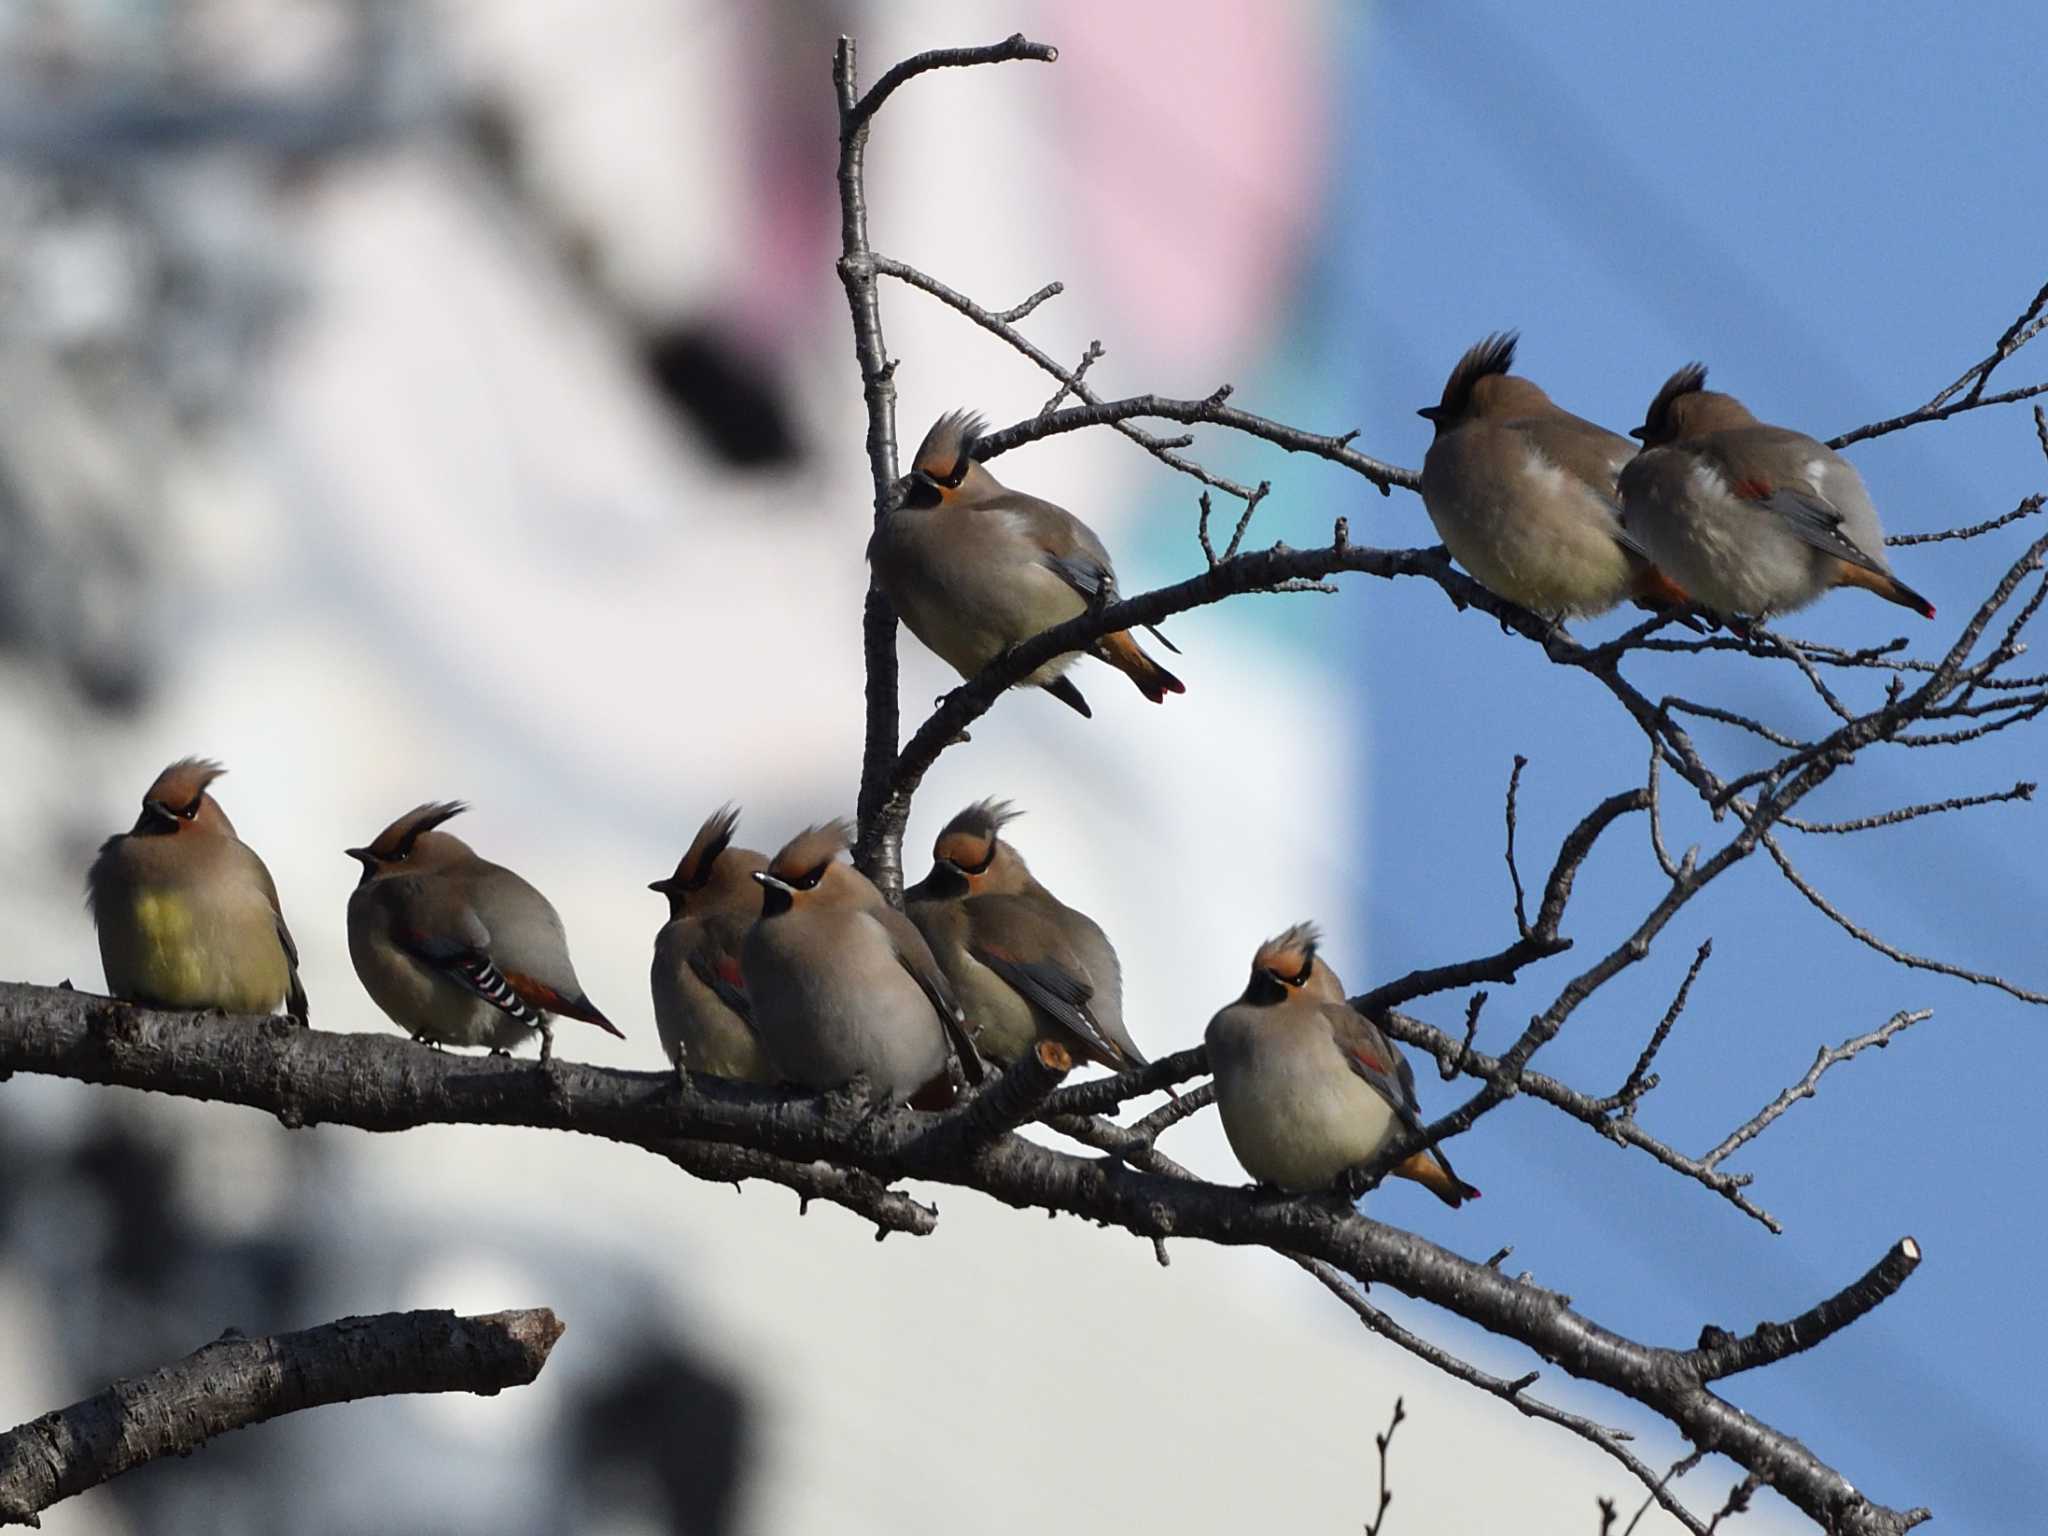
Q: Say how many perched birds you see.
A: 9